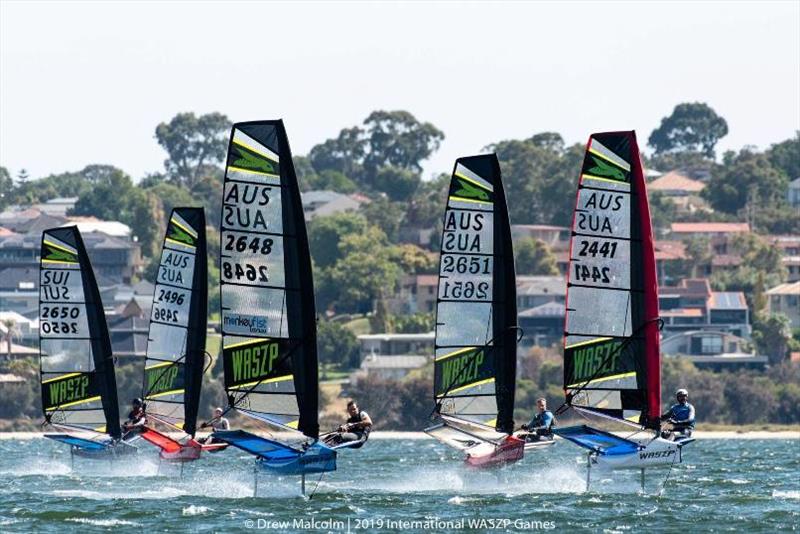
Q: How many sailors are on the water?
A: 5